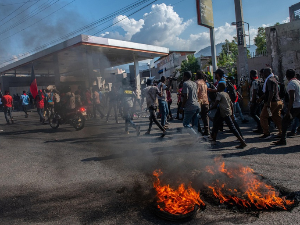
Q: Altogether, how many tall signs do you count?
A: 1